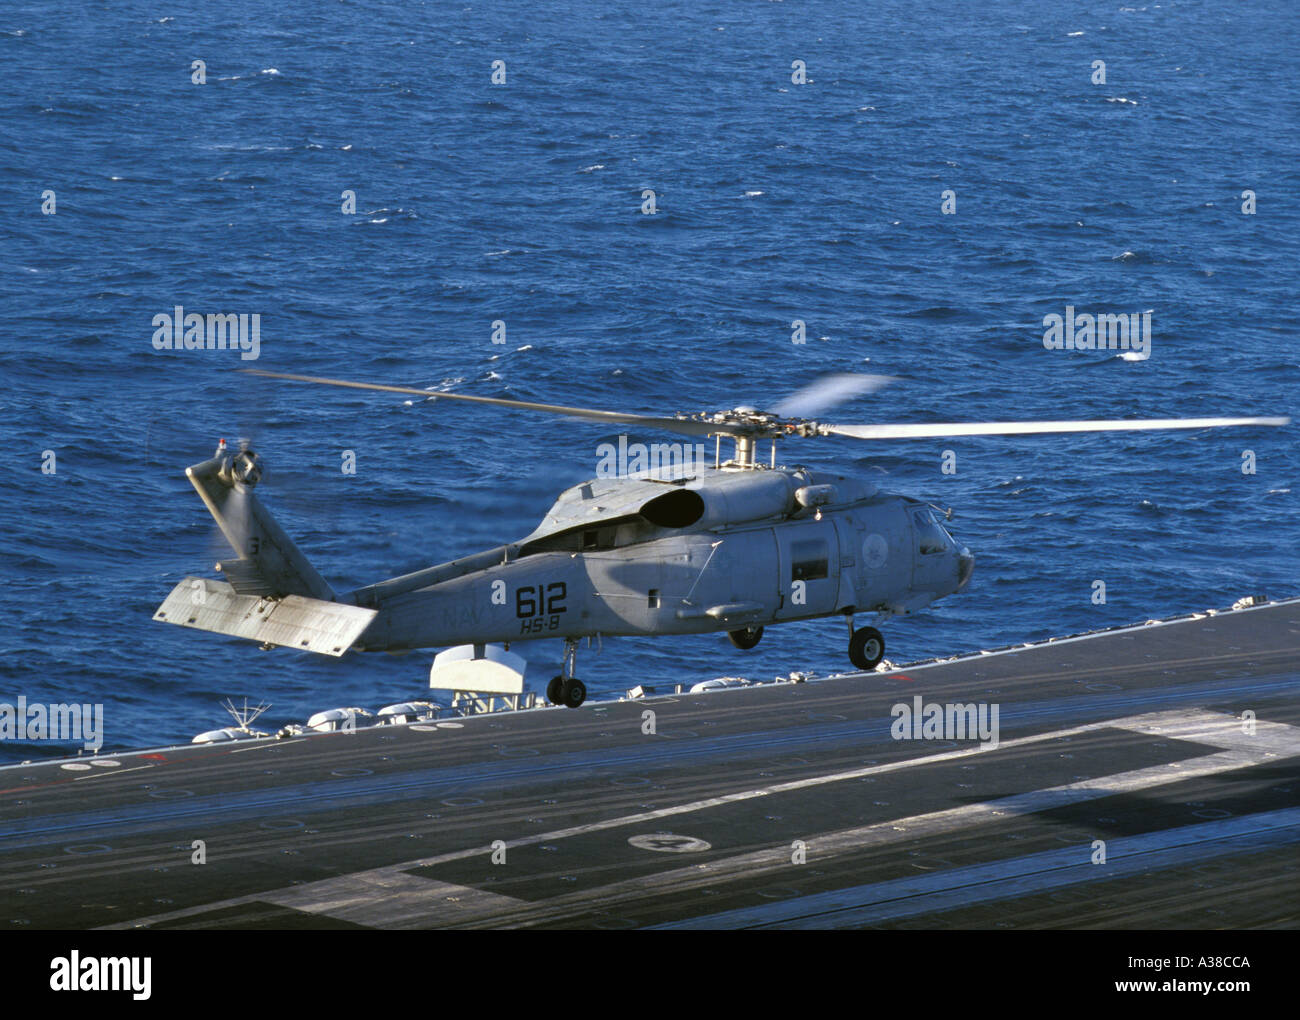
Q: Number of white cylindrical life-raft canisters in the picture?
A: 4